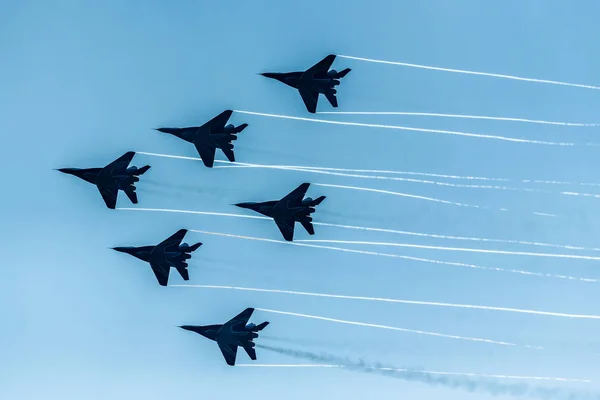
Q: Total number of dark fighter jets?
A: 6